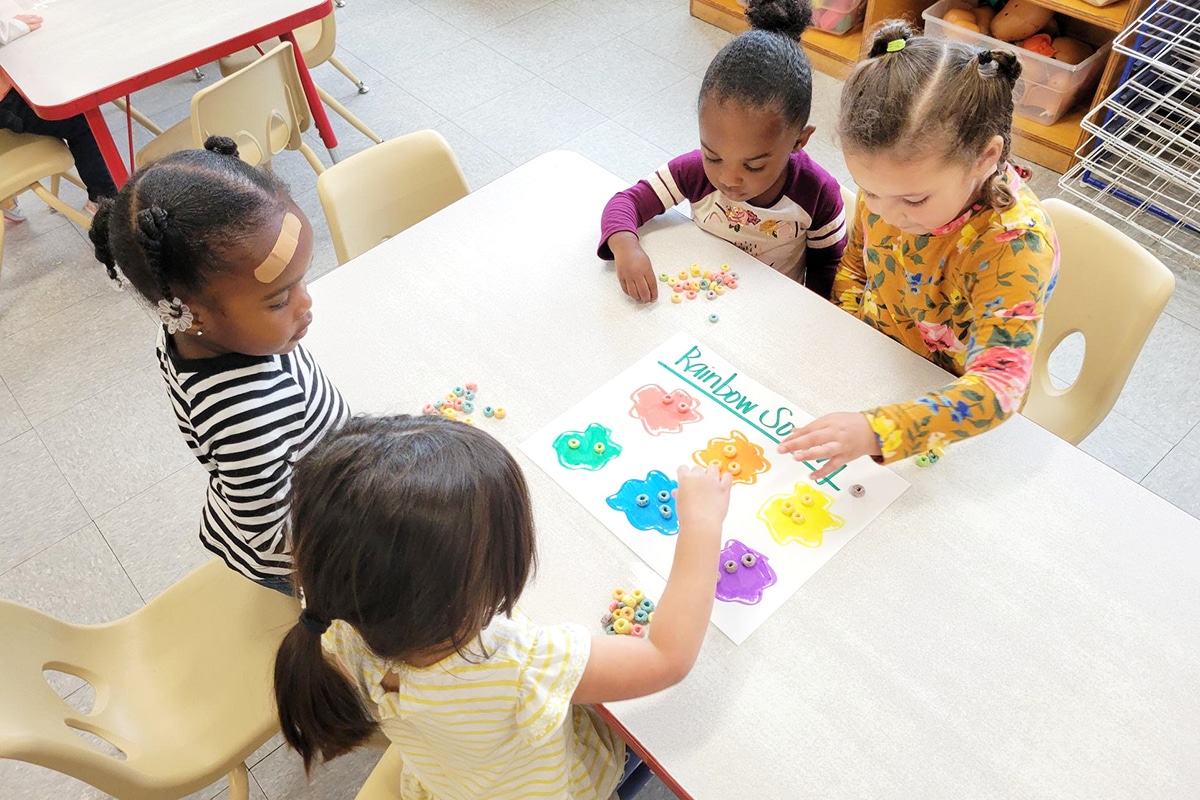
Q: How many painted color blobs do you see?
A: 6